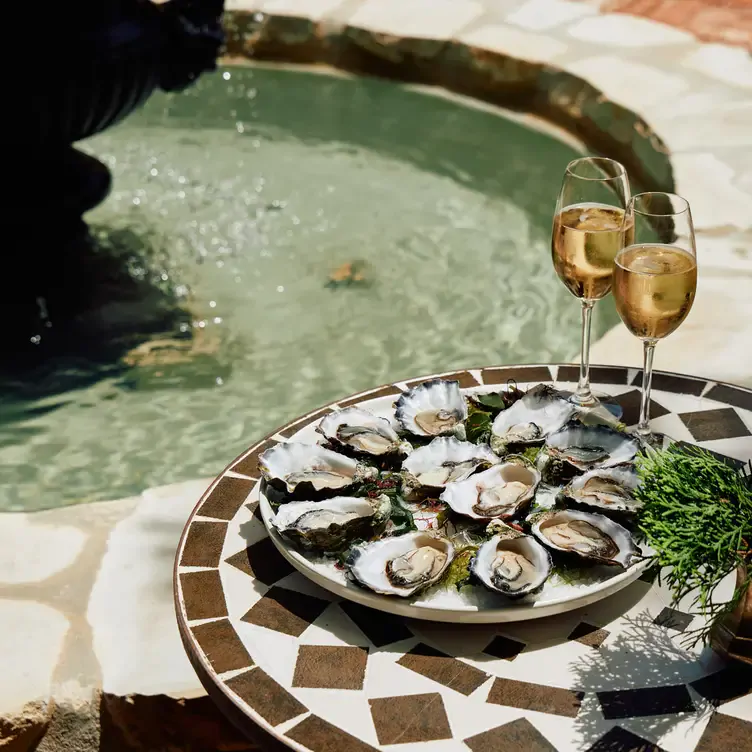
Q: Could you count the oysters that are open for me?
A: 12